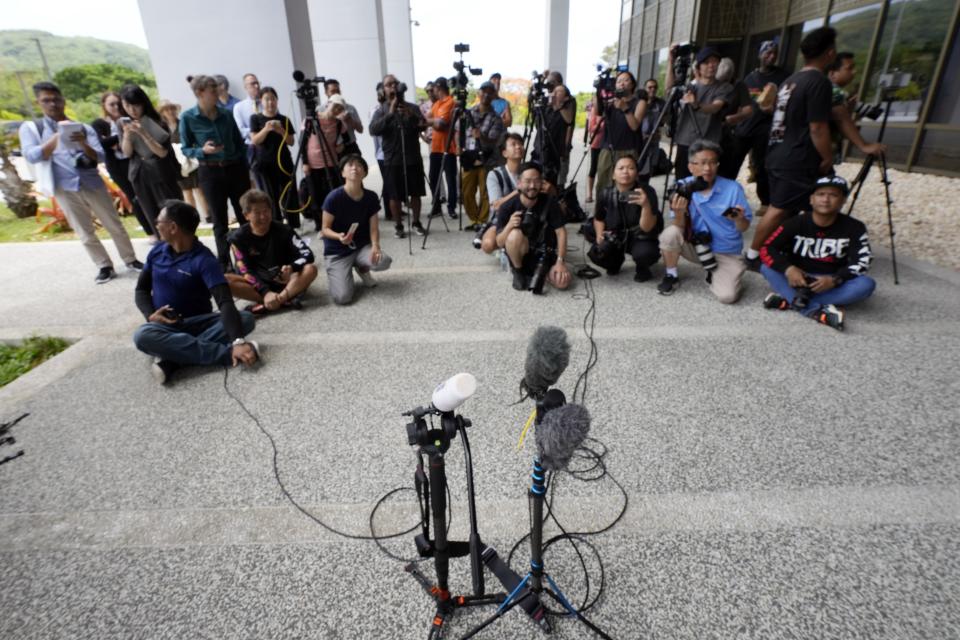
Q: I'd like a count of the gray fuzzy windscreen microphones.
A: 2